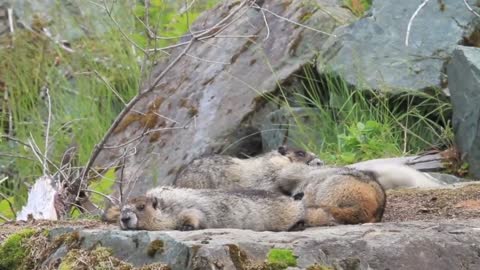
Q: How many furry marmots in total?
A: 3